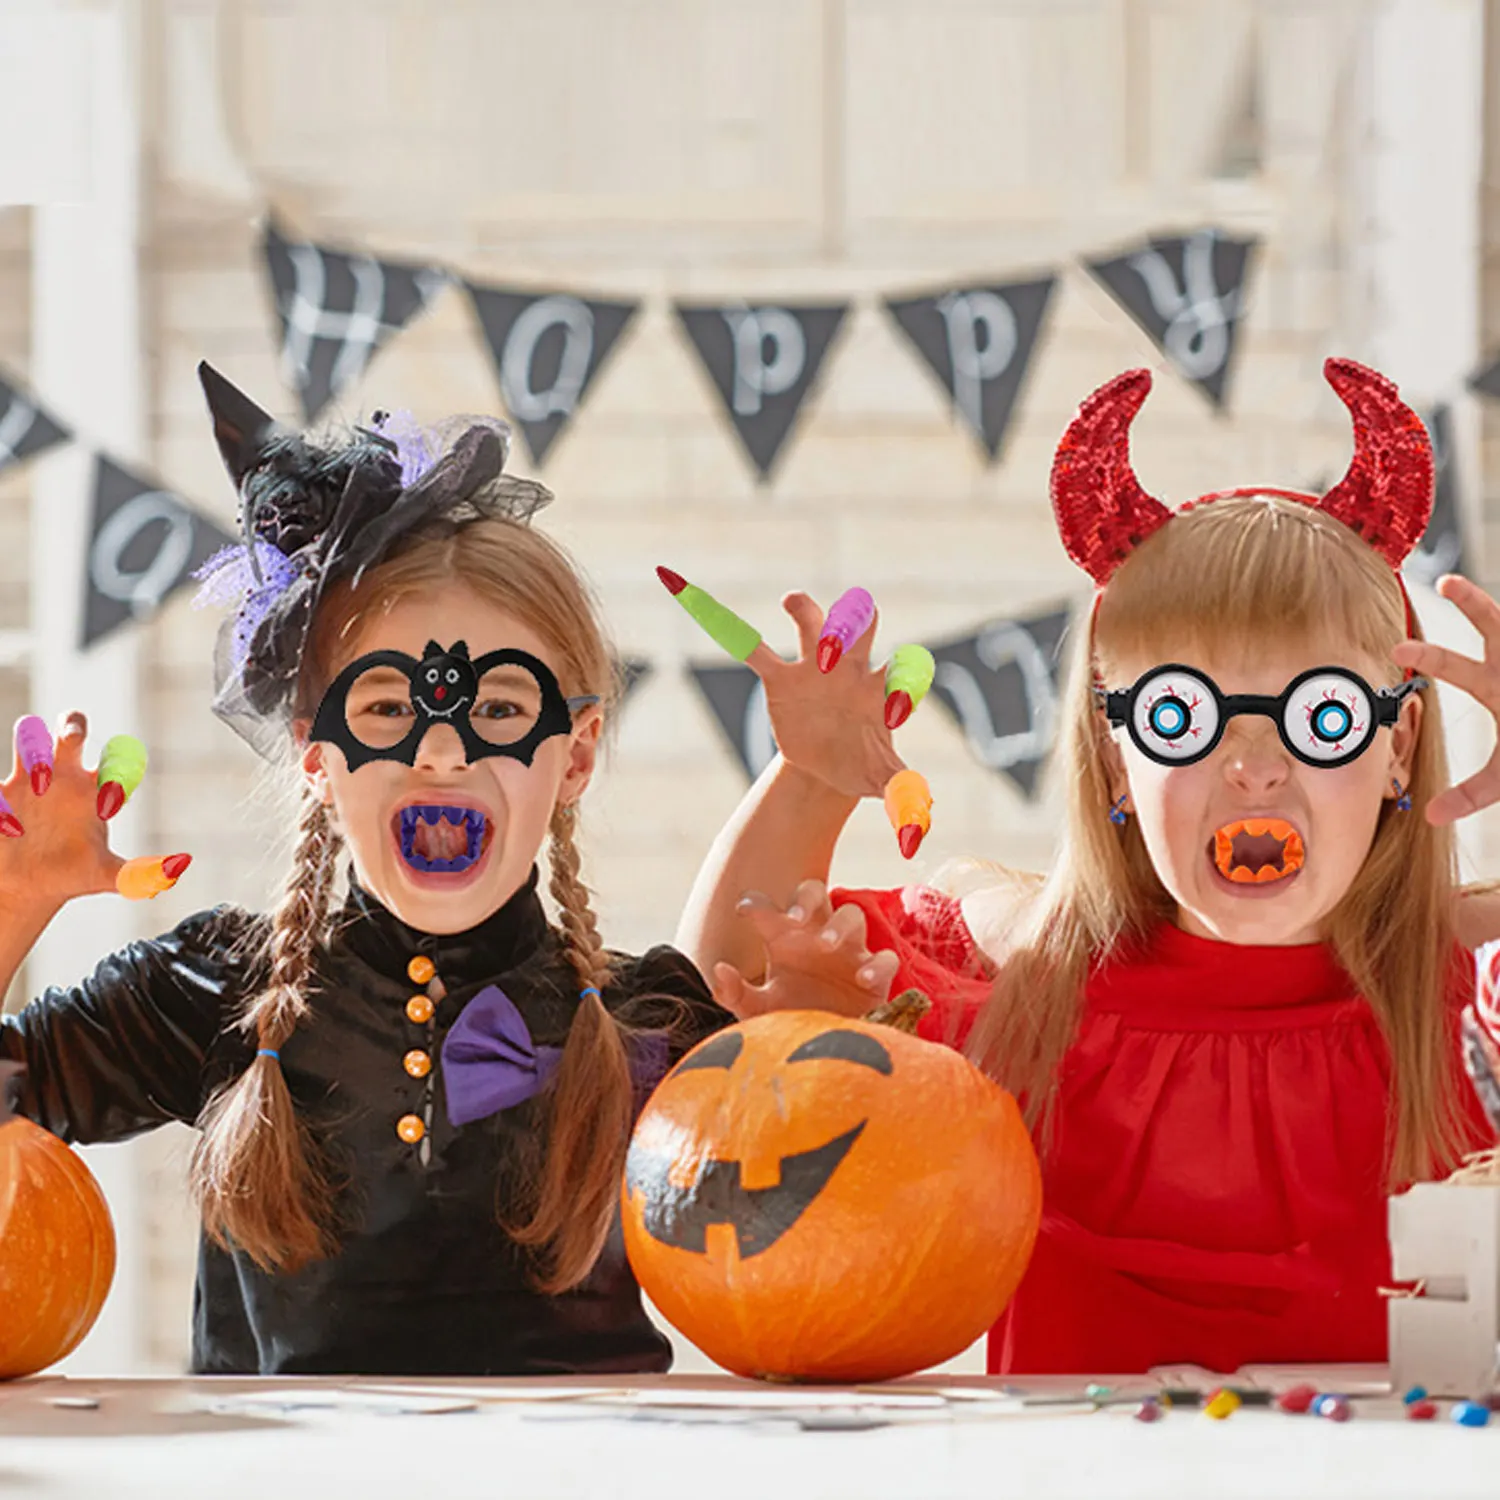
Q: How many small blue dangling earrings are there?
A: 2